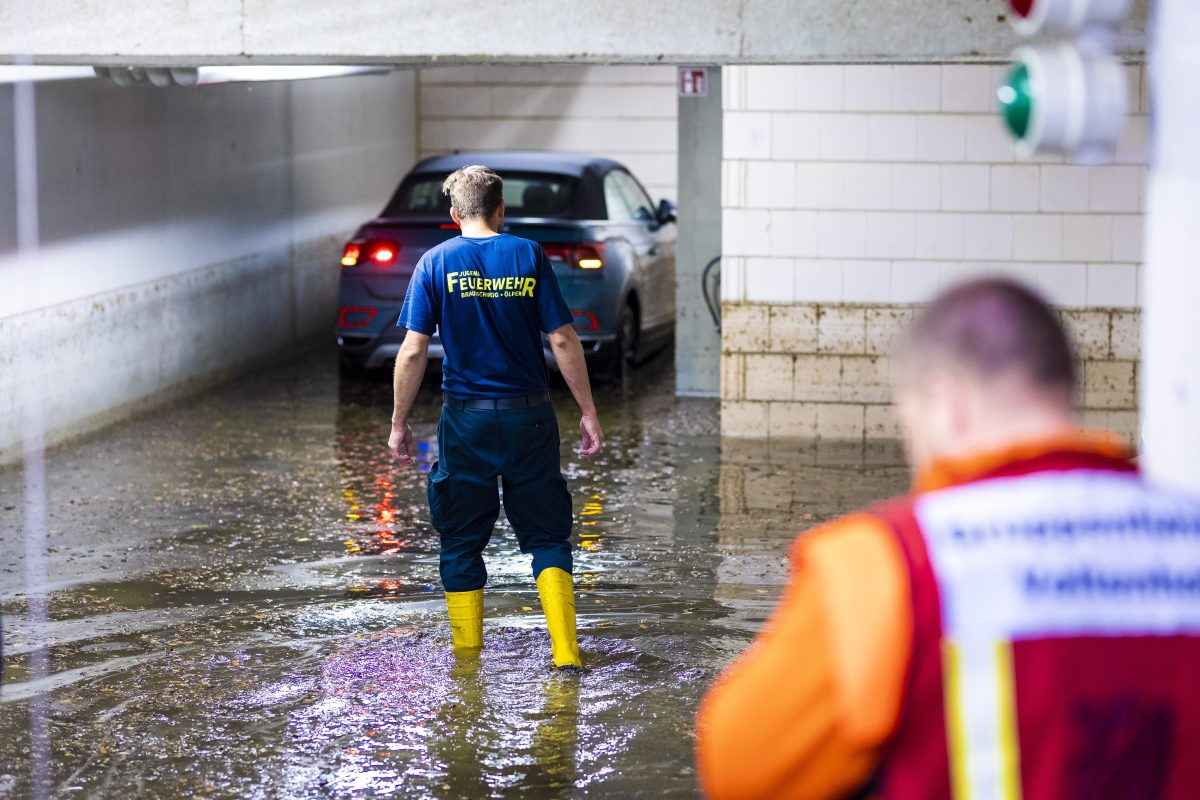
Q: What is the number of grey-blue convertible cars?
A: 1